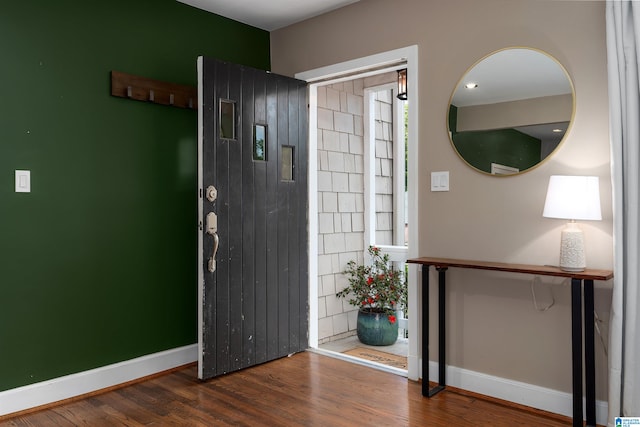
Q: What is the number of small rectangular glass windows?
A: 3